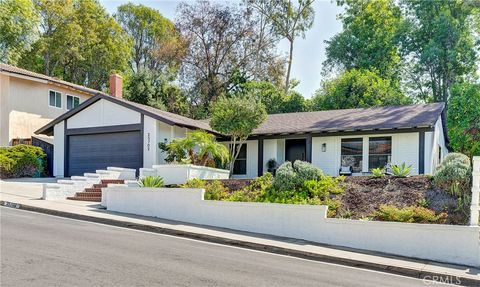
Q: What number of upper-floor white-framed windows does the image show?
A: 2